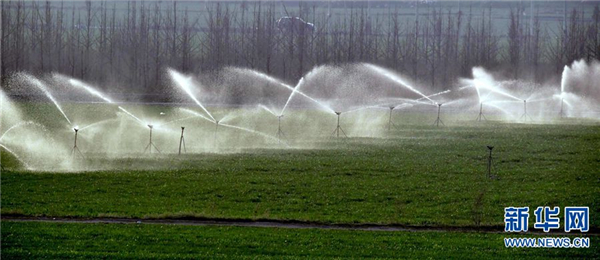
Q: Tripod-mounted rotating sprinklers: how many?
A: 12